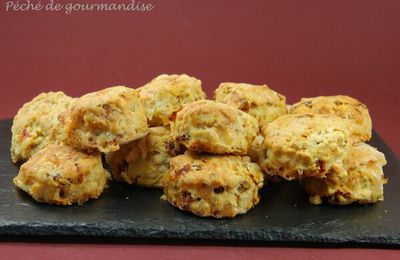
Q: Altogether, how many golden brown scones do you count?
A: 11